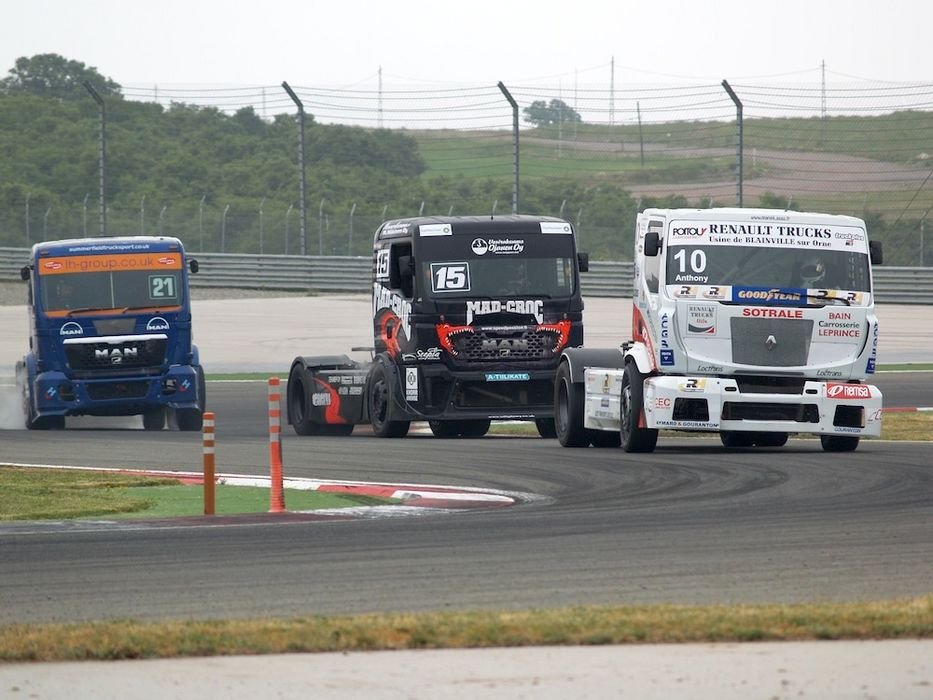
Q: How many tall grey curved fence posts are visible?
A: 4